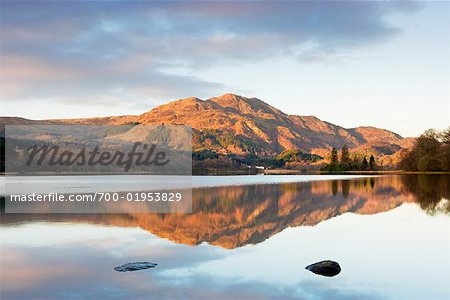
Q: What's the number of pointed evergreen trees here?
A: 4